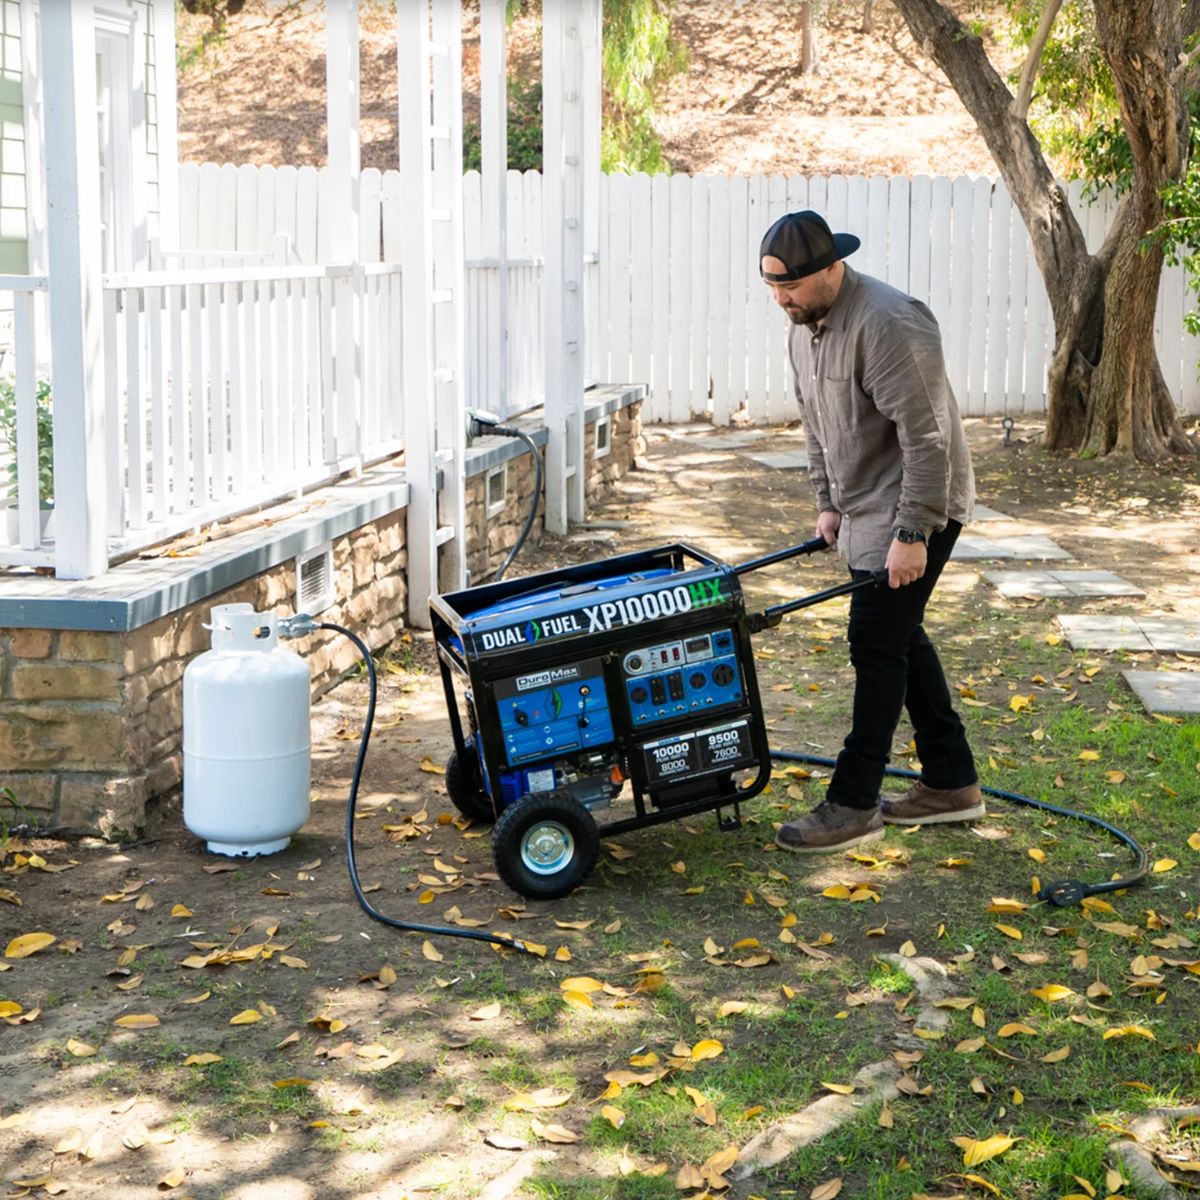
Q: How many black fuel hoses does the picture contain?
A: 1